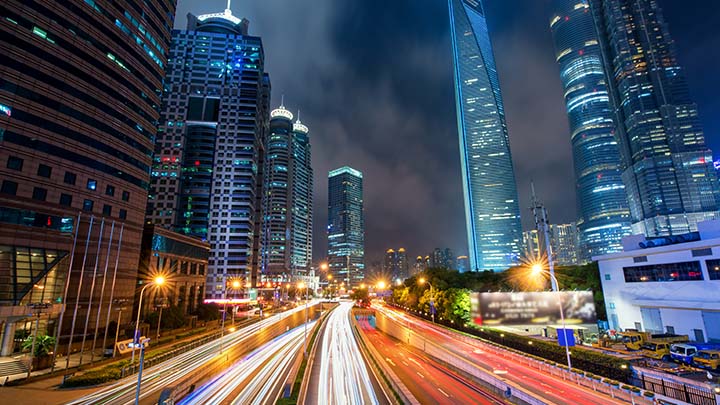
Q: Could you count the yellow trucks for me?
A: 3